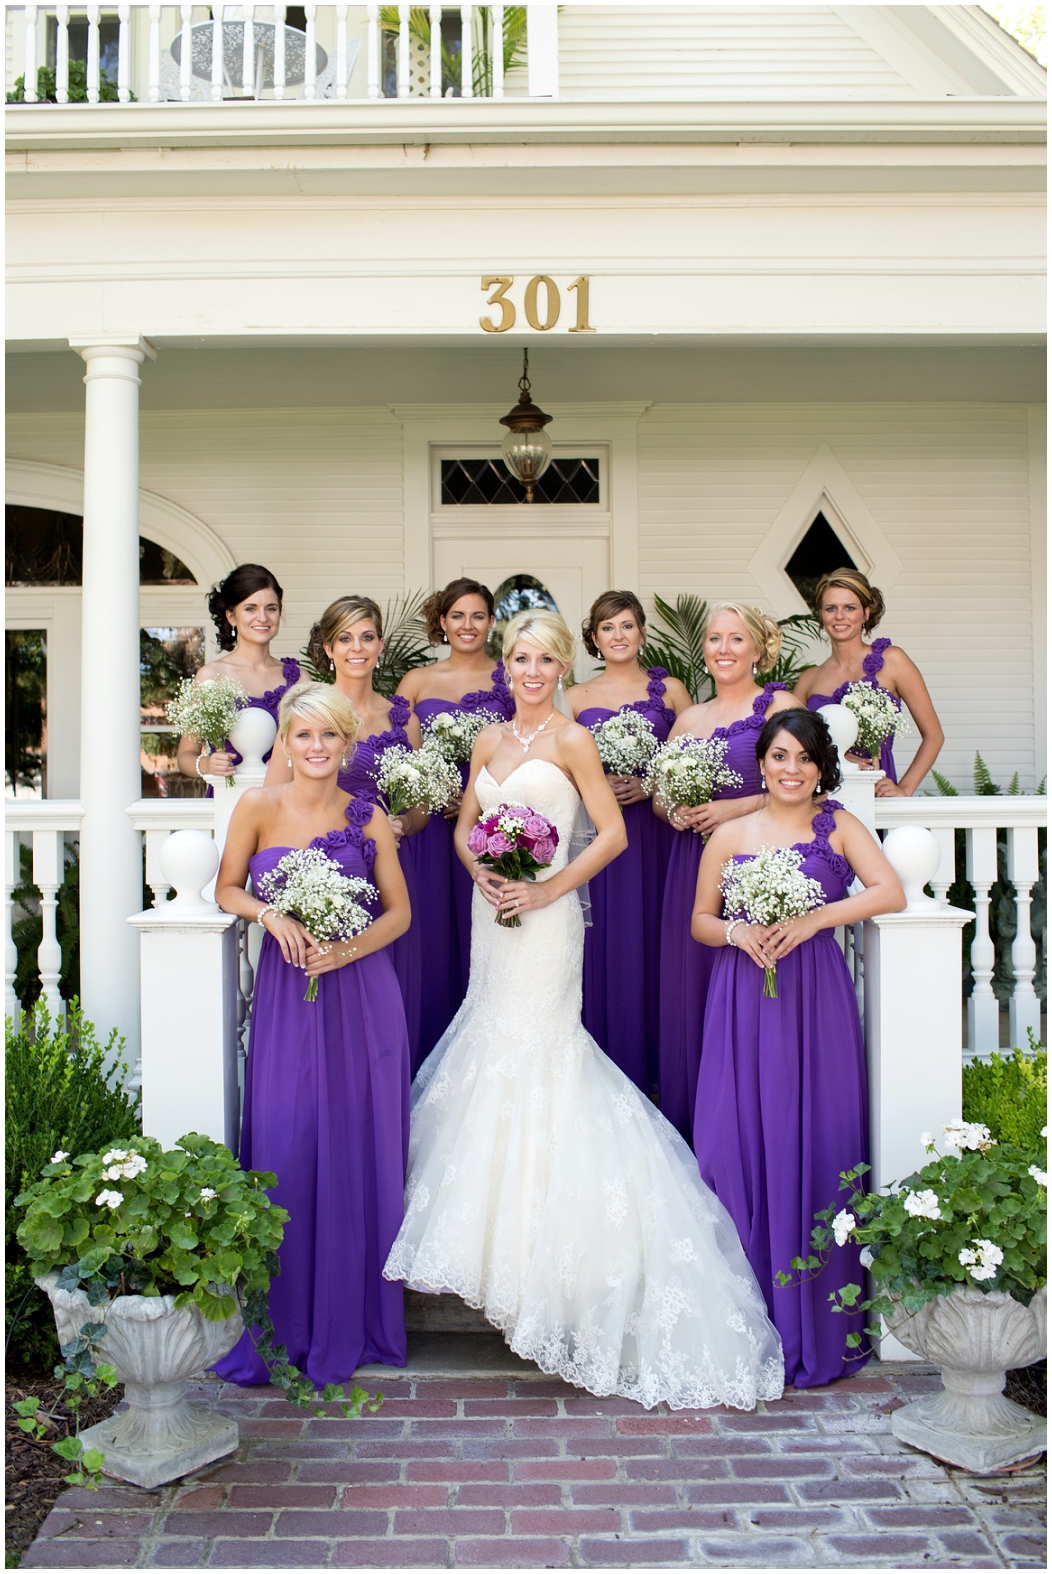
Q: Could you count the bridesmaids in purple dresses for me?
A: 8